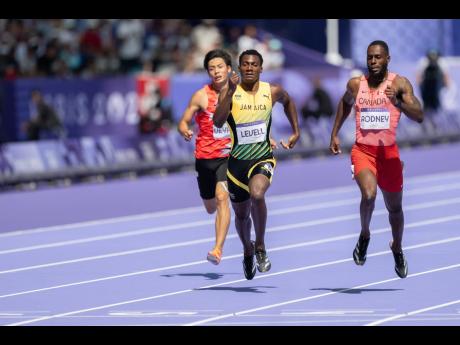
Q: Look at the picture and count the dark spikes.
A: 4